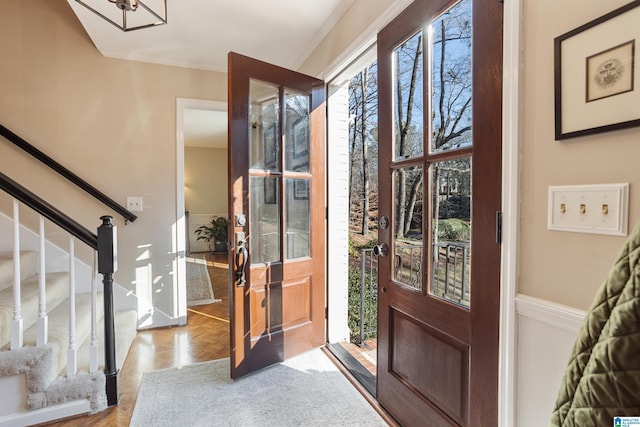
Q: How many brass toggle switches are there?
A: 3